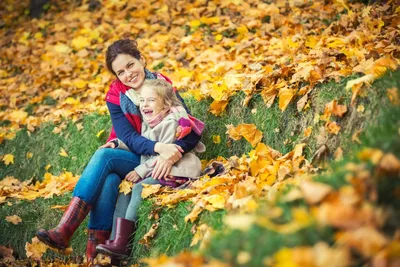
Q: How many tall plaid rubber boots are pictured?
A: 2